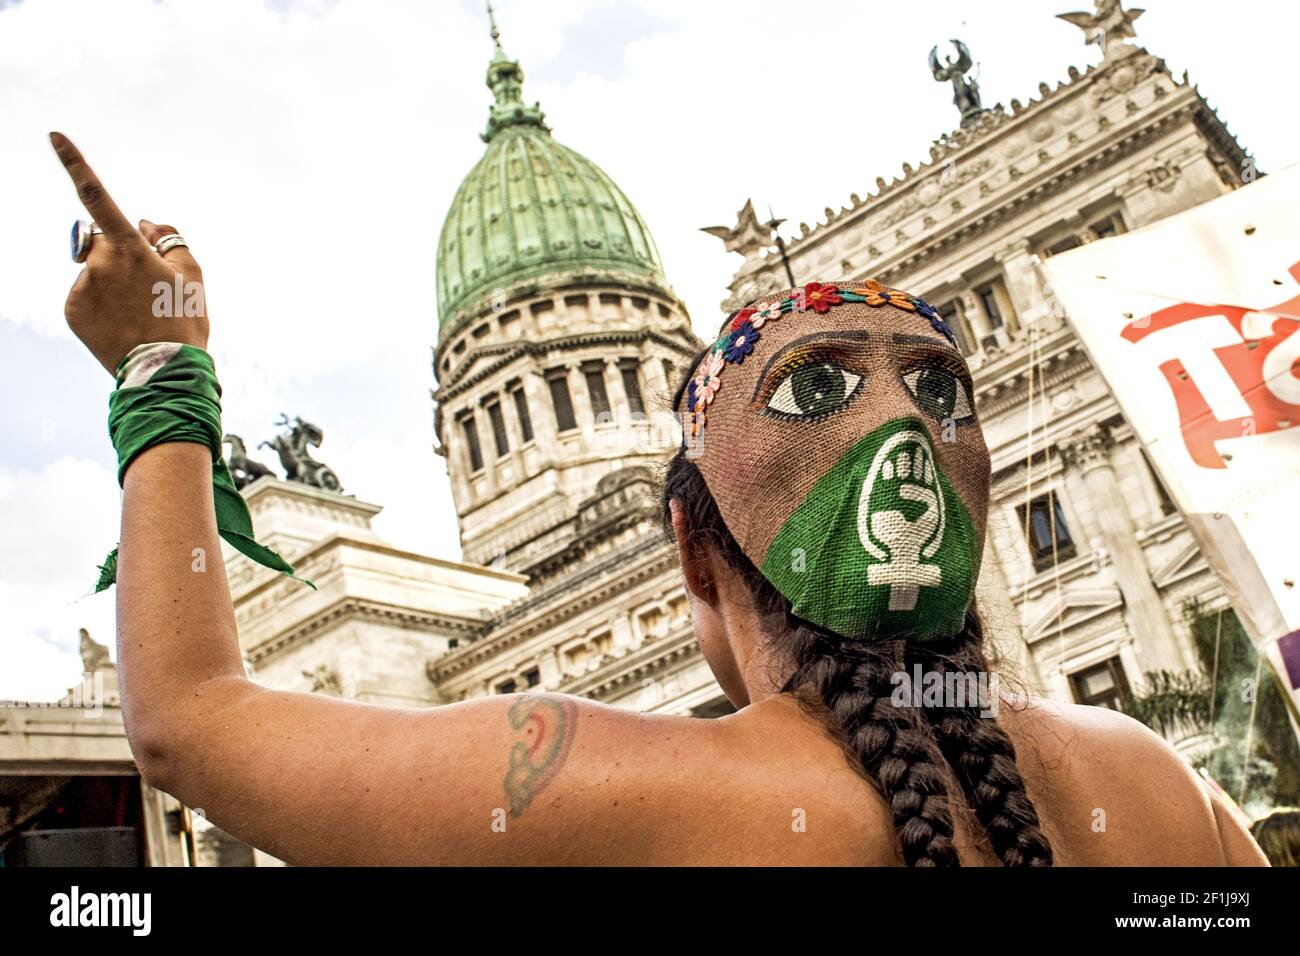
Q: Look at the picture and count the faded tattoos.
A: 1